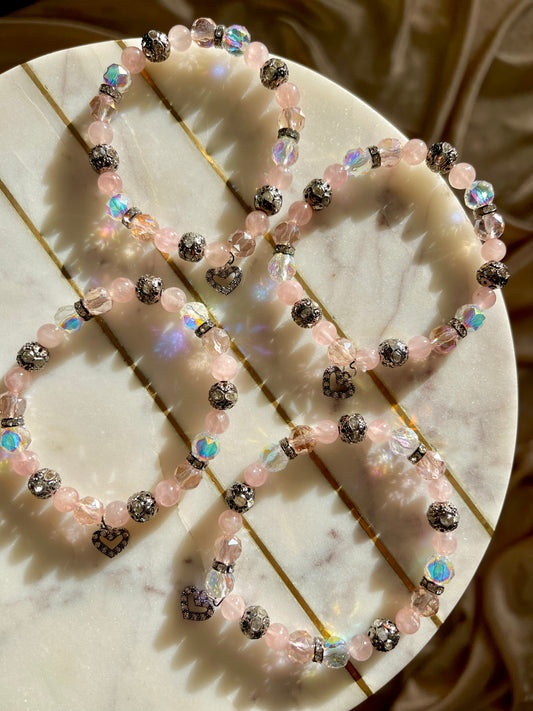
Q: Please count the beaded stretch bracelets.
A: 4